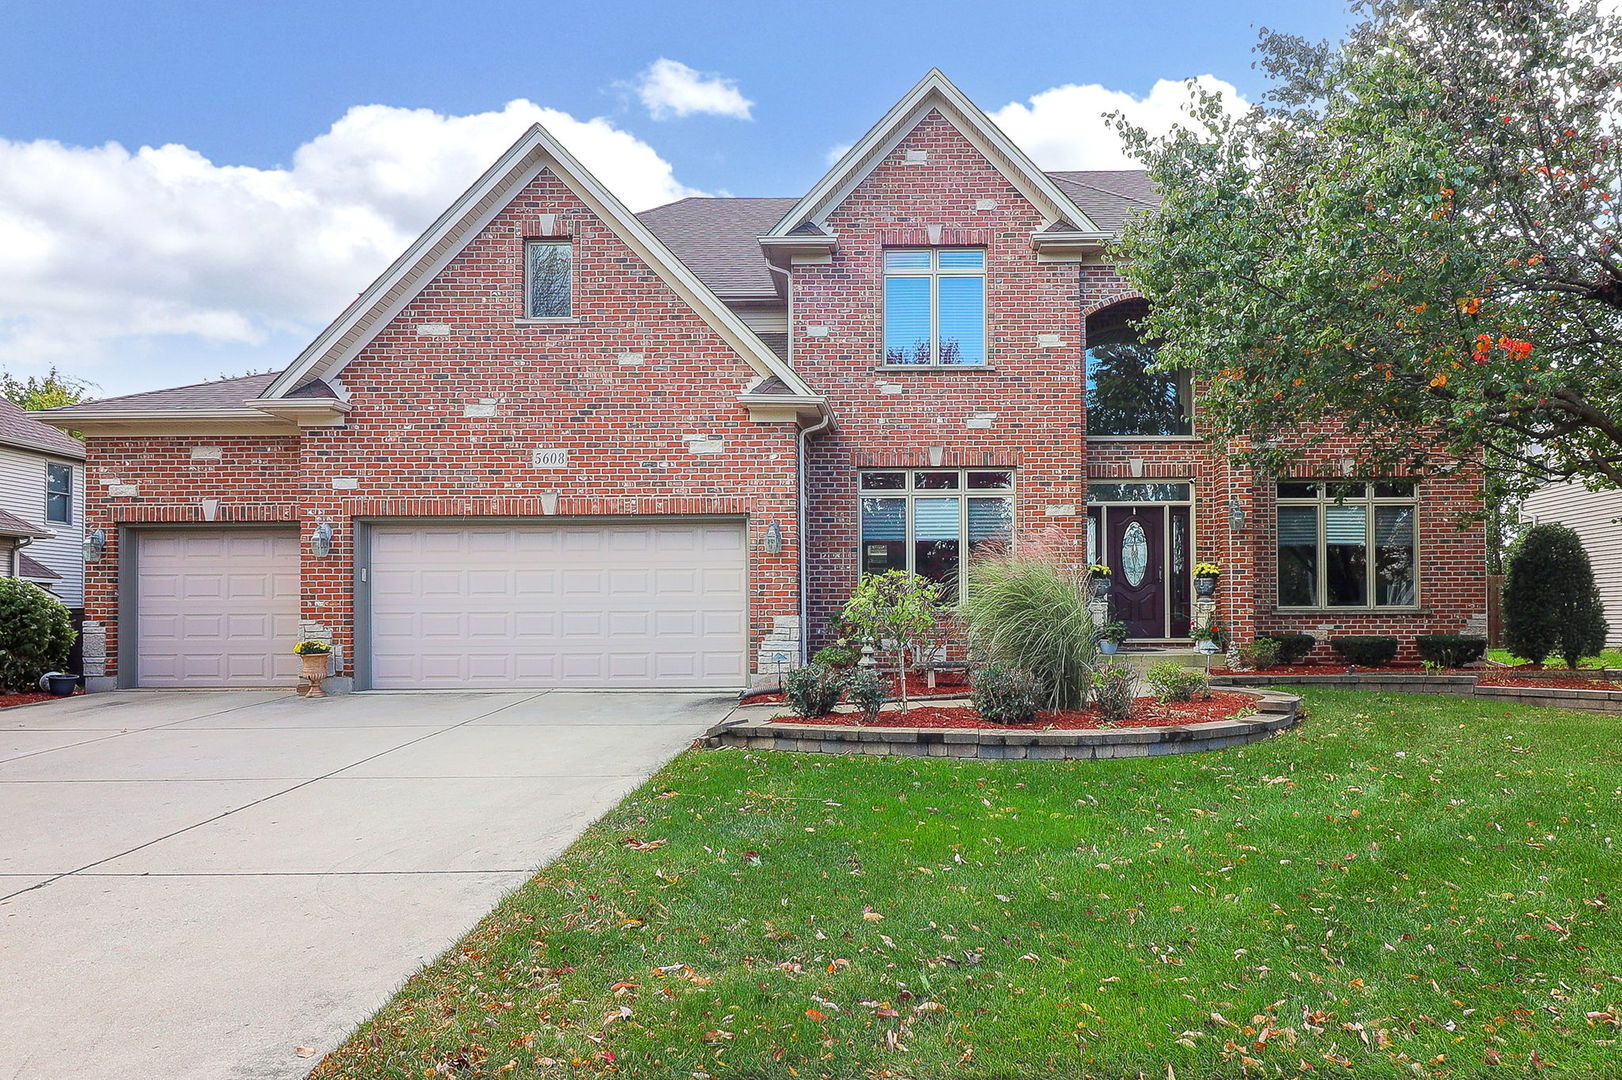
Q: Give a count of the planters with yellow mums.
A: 3